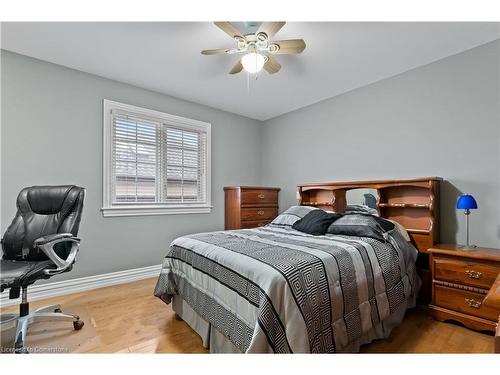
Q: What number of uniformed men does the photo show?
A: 0